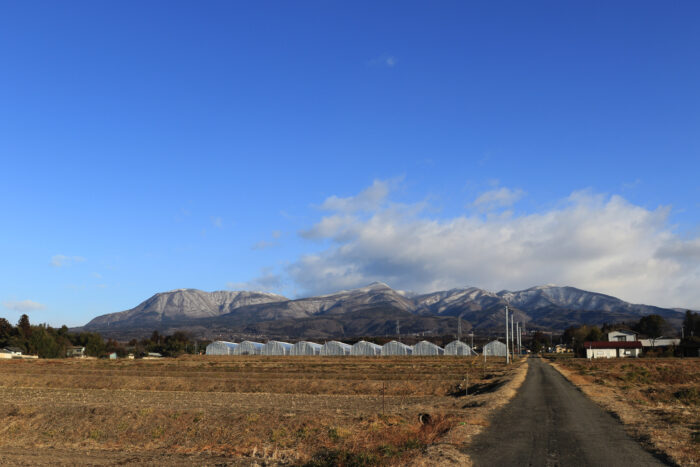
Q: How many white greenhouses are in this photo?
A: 10